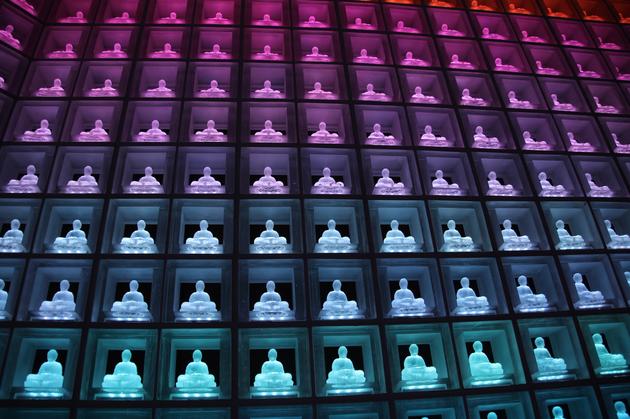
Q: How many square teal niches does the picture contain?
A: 9